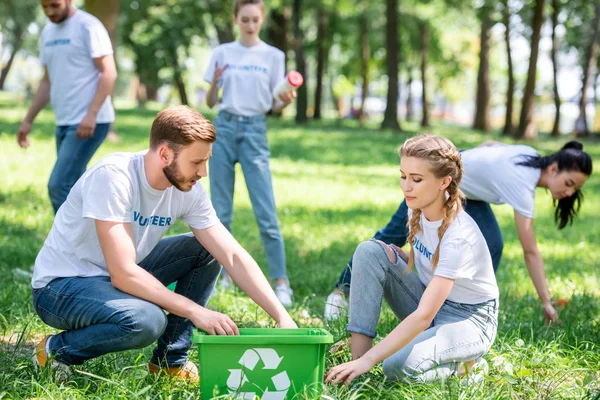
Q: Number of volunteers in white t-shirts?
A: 5